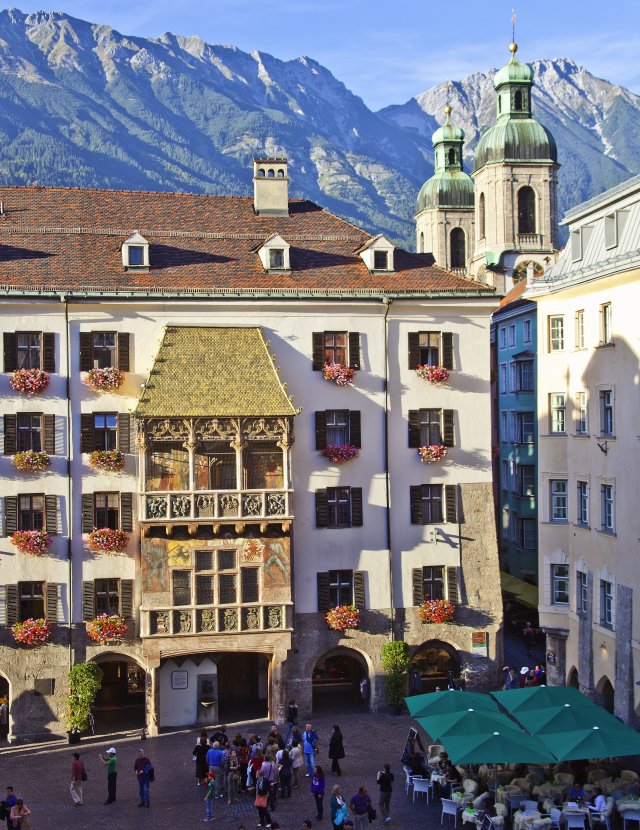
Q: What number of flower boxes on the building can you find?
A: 14